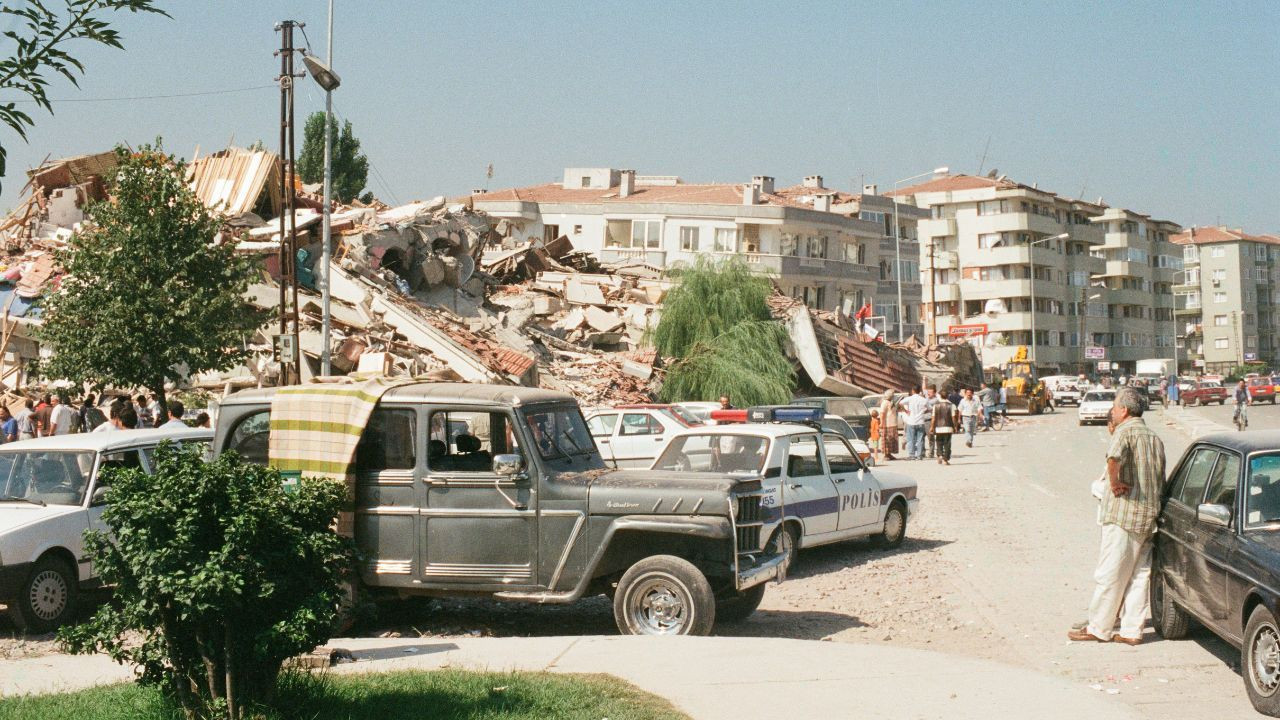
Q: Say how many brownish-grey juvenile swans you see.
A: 0